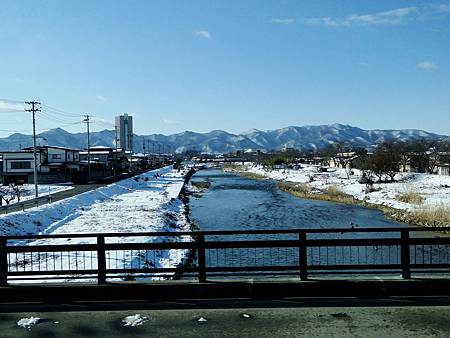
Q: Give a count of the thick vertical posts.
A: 5